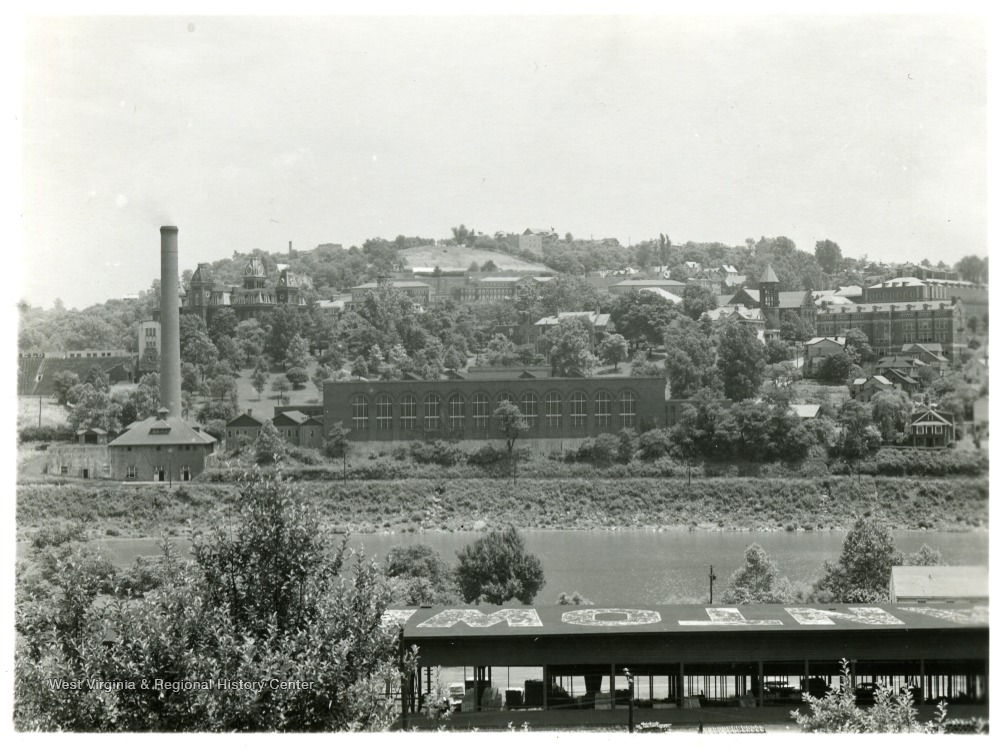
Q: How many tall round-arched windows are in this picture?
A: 12